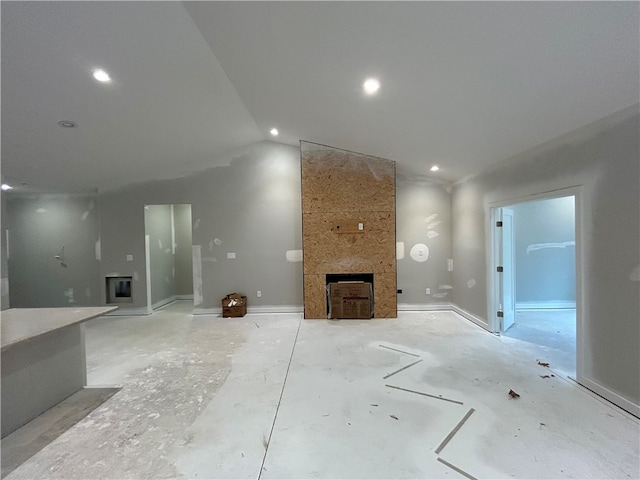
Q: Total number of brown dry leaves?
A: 3